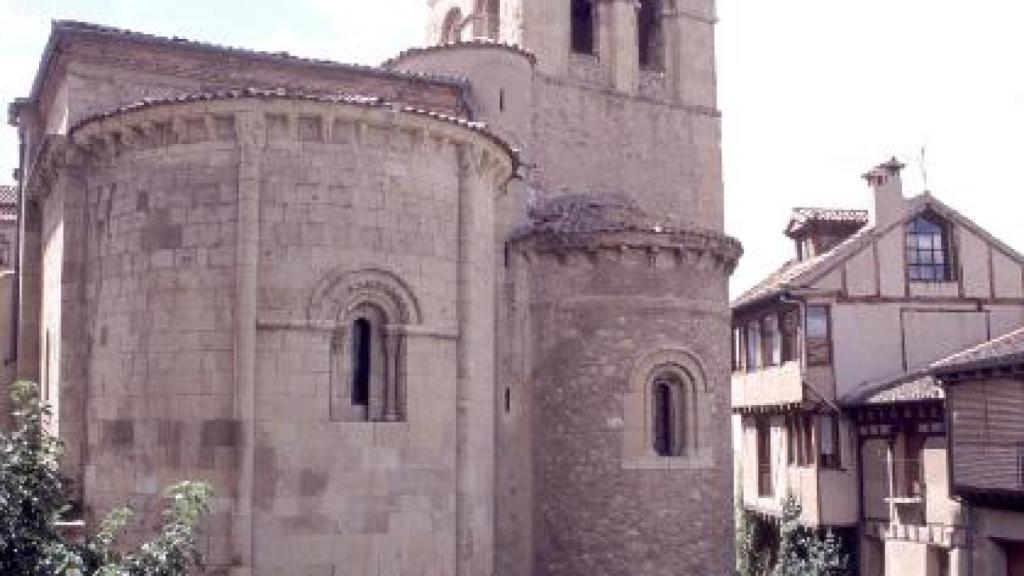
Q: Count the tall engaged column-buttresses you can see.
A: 2